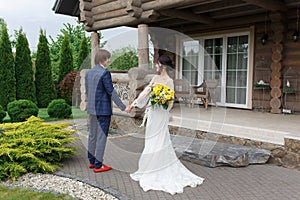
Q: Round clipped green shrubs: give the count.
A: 3